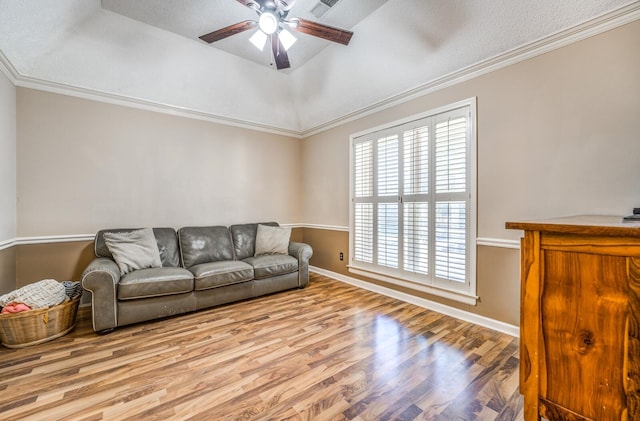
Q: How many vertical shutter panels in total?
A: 4